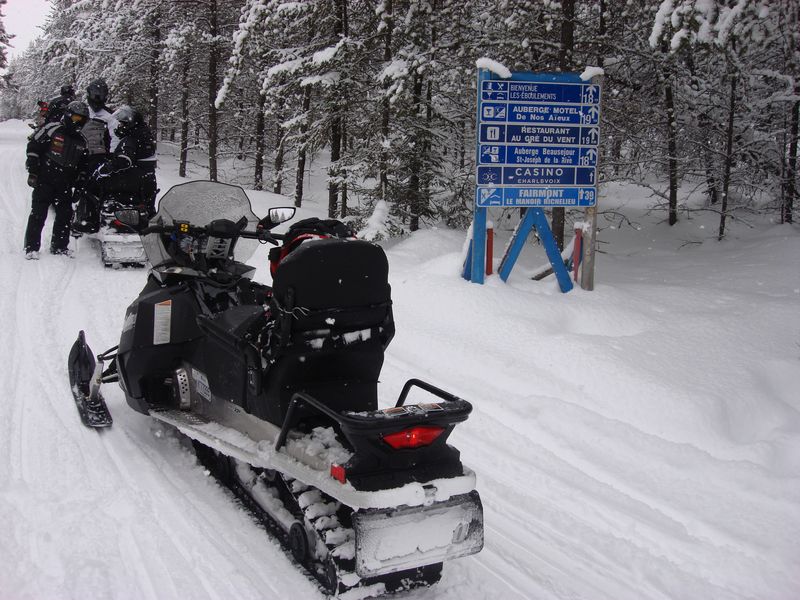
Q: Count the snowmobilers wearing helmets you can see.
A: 4